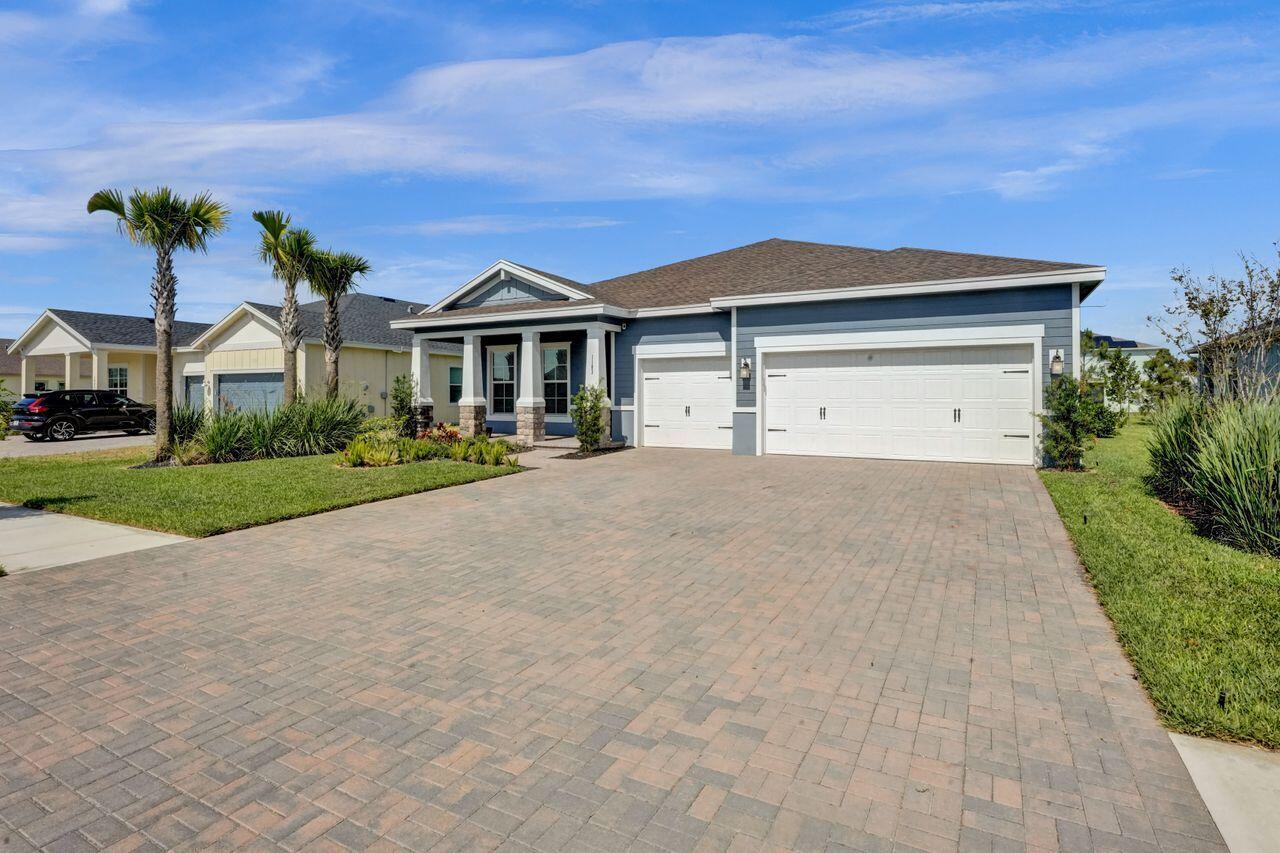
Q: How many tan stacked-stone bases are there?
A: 4